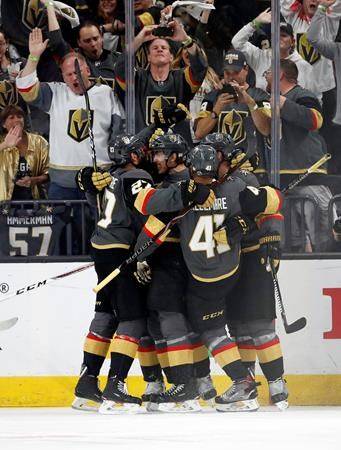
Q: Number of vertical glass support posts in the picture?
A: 2